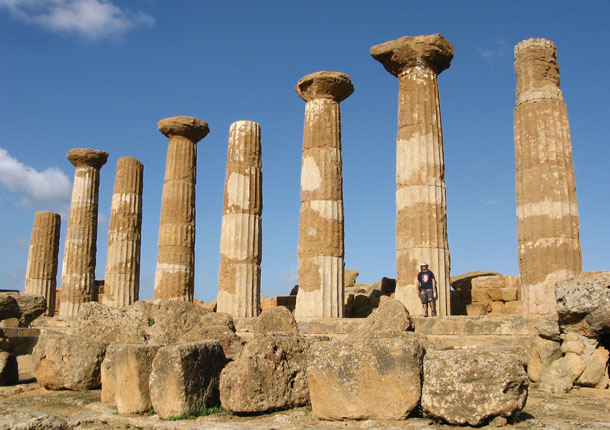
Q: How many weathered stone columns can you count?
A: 8